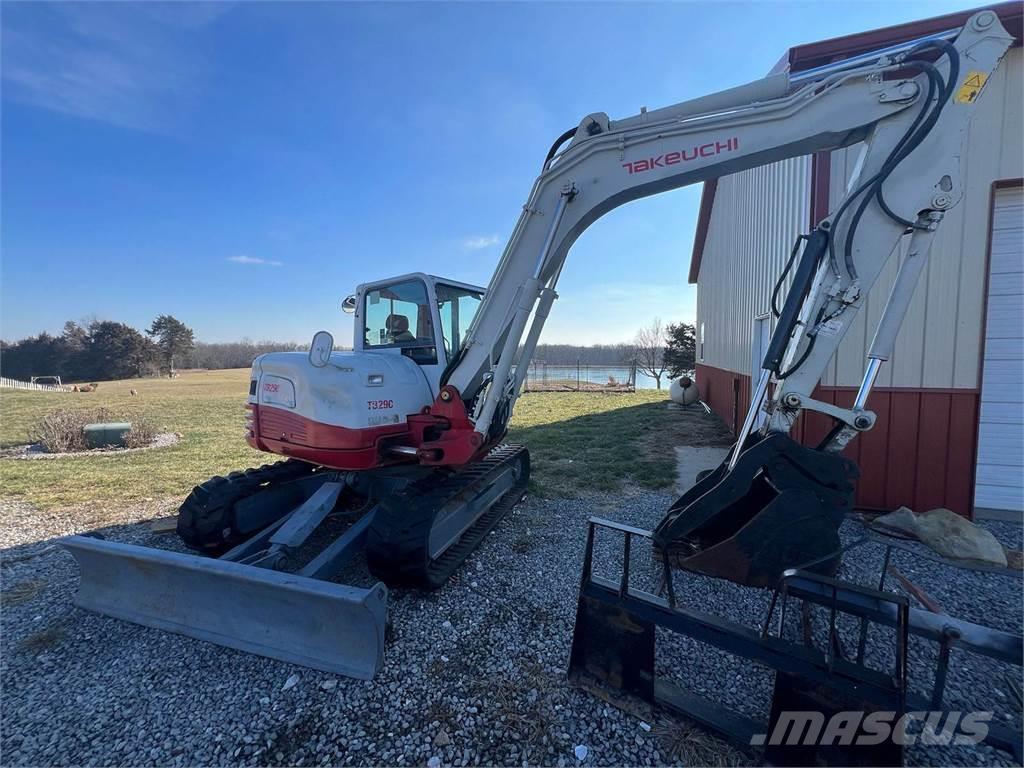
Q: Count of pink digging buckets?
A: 0